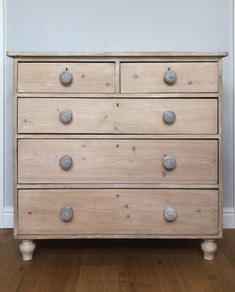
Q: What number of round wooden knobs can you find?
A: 8